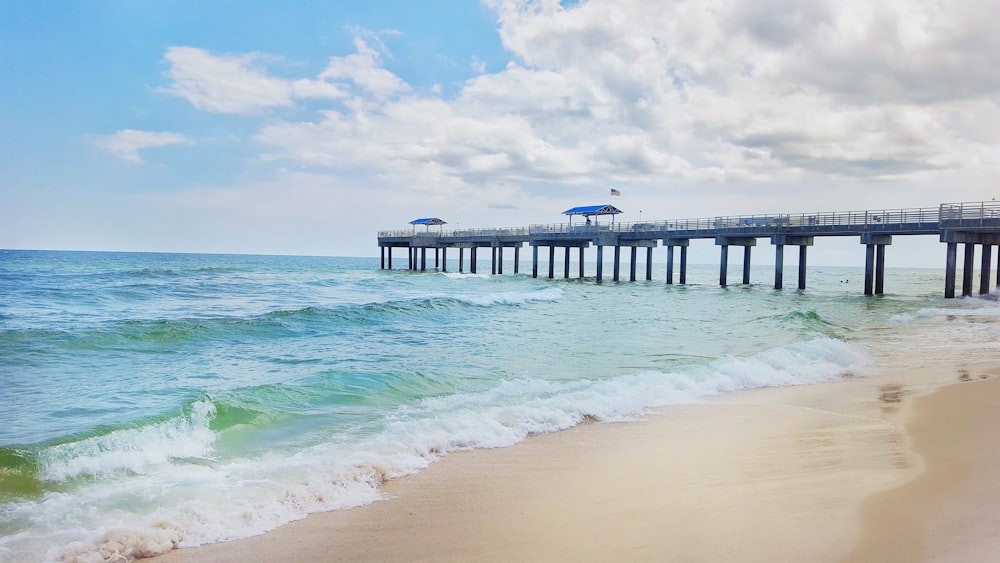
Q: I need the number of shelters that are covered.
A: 2